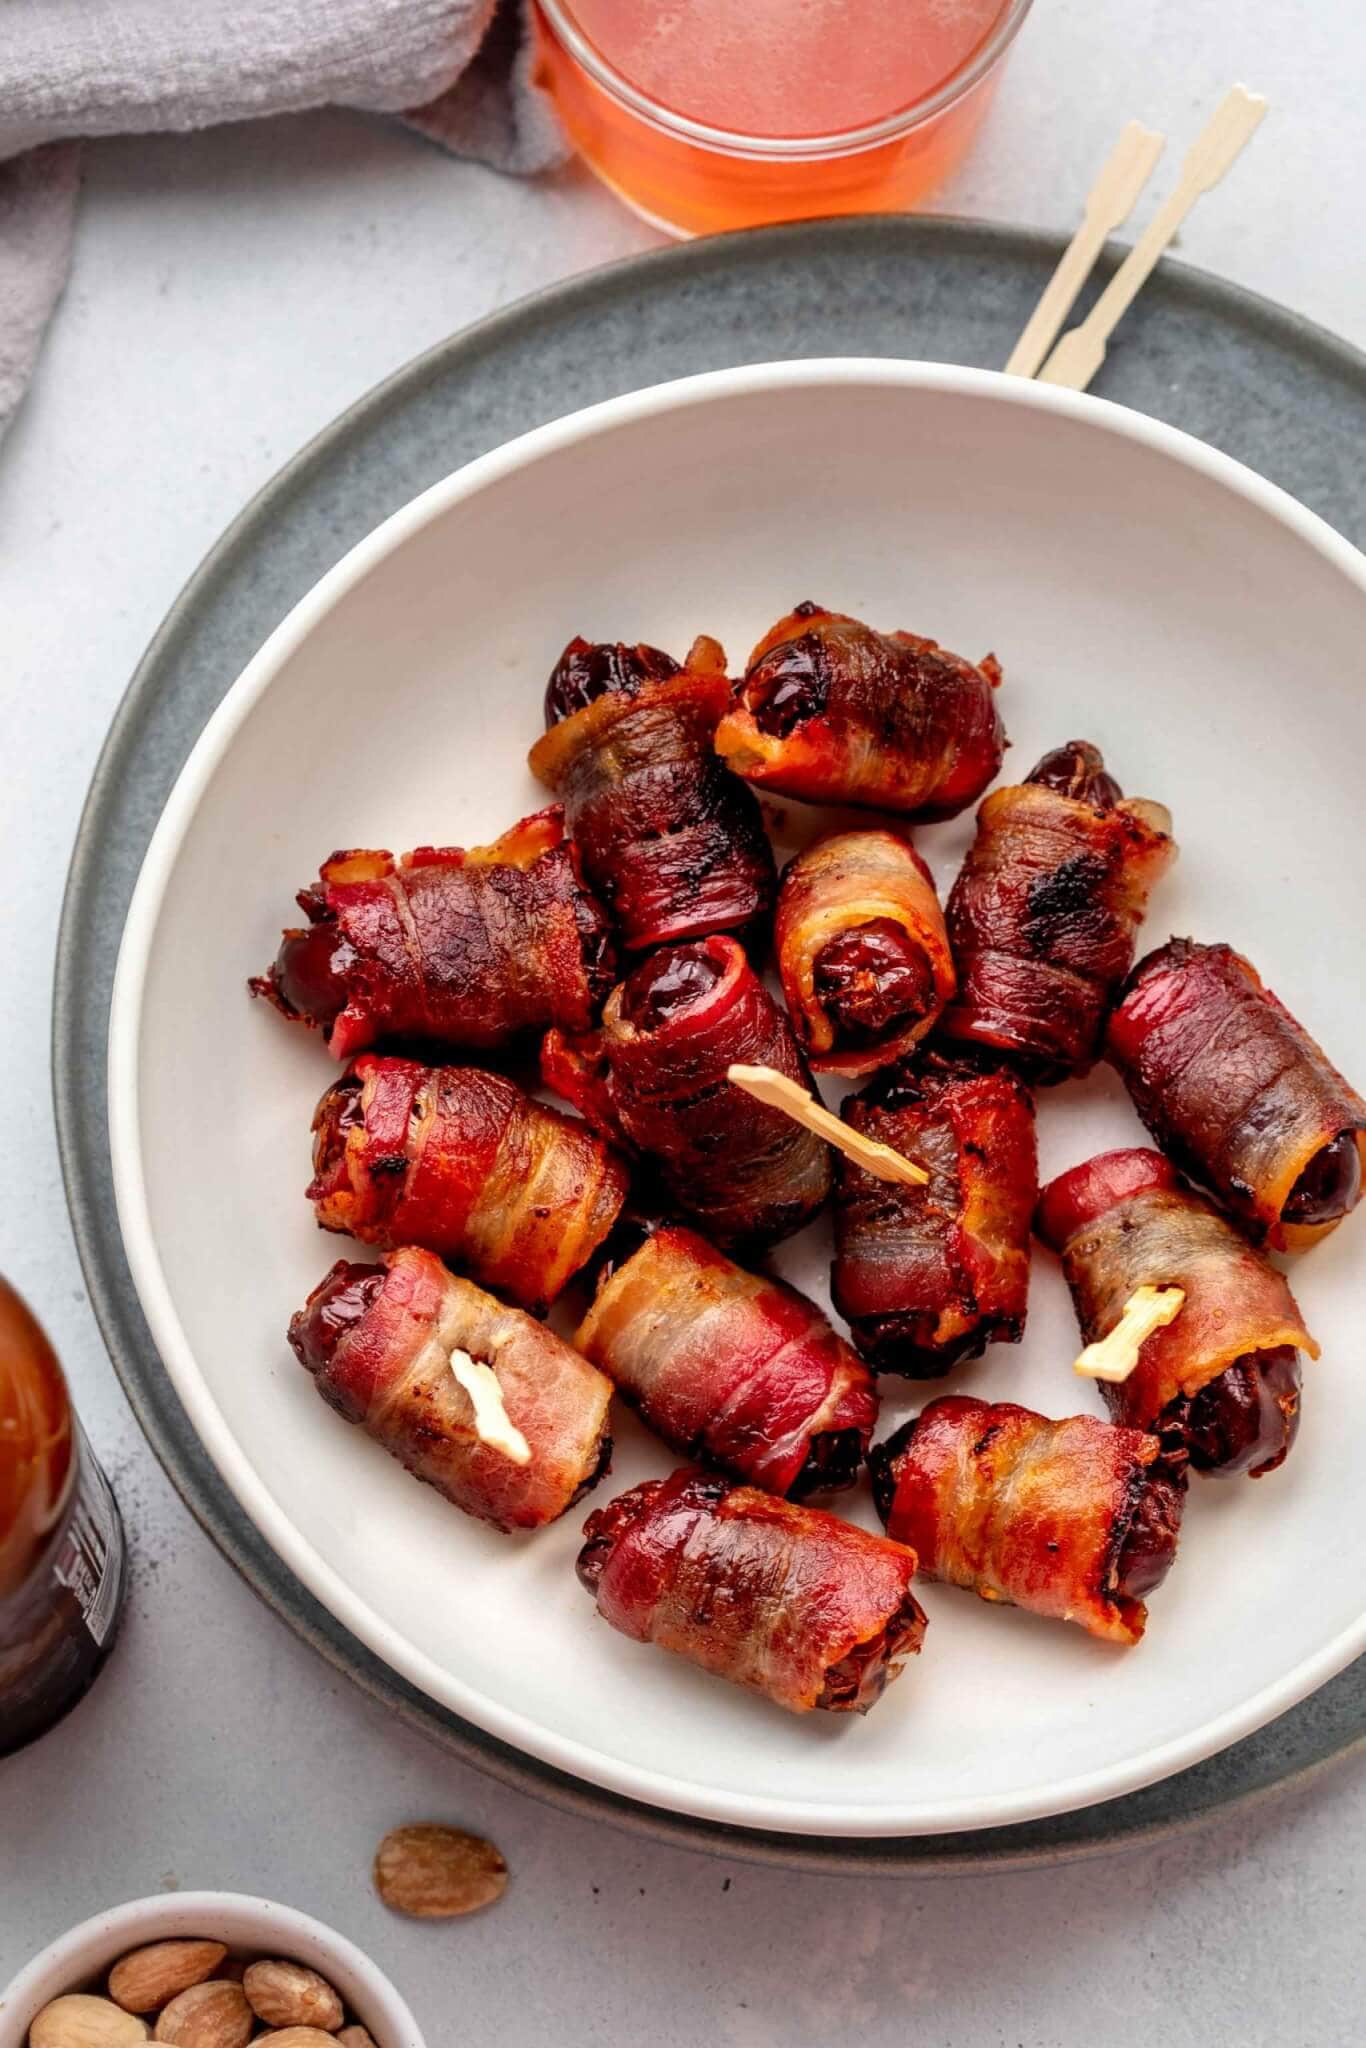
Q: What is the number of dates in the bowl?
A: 14